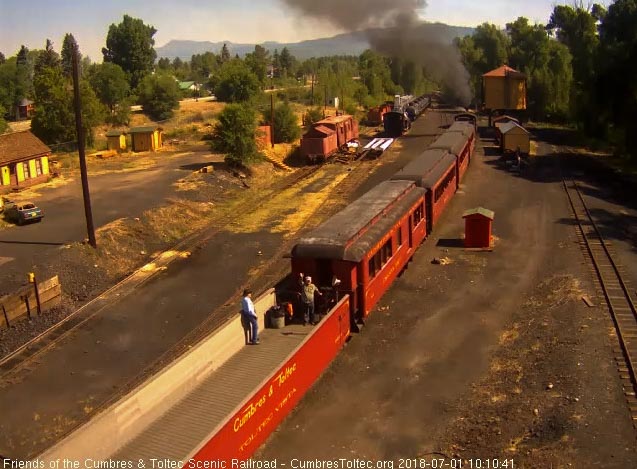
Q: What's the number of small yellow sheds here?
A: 2